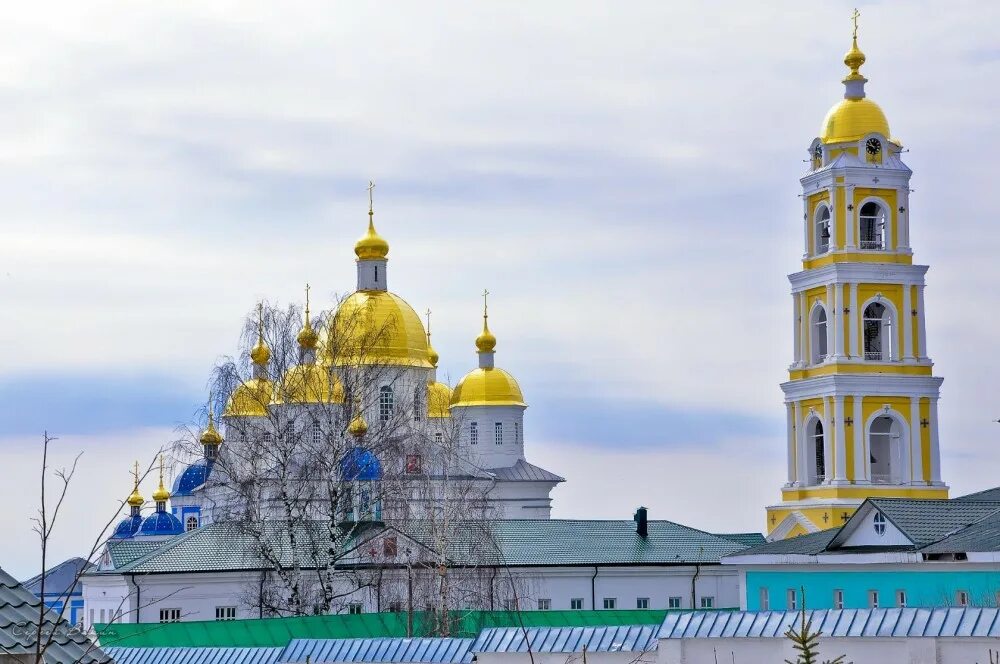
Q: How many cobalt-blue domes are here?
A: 4